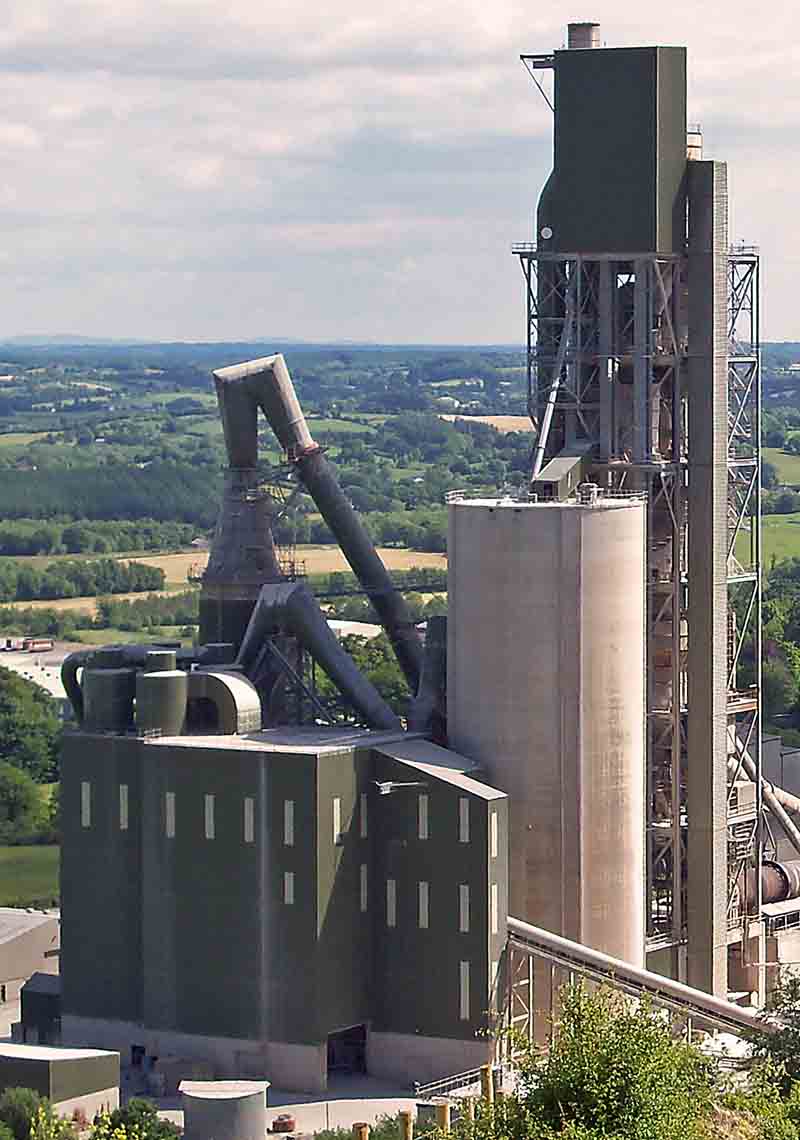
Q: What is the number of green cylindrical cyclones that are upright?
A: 2